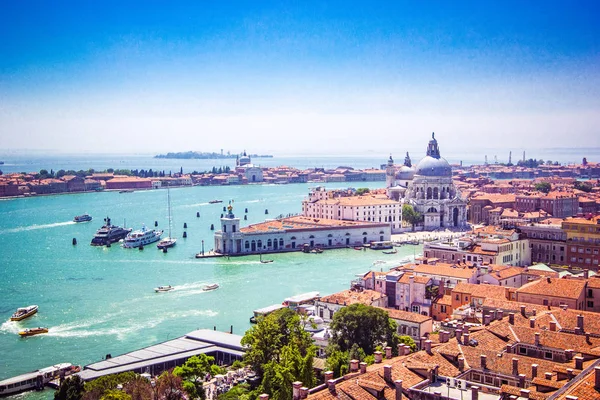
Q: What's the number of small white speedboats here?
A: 2